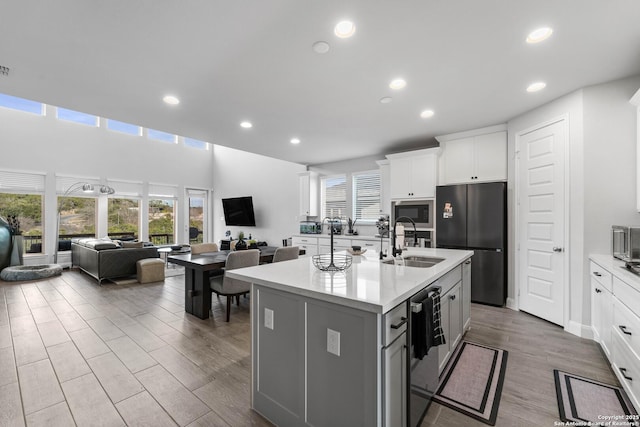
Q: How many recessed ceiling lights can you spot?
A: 8